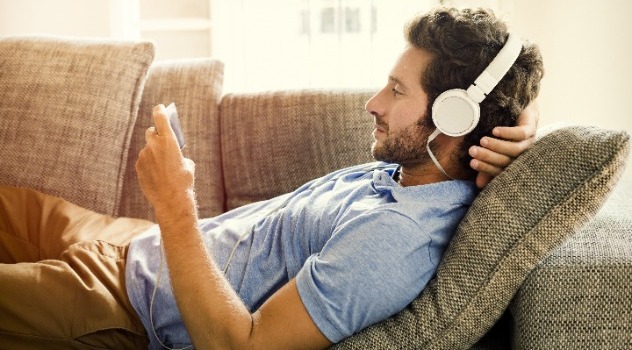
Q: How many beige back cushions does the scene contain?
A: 3